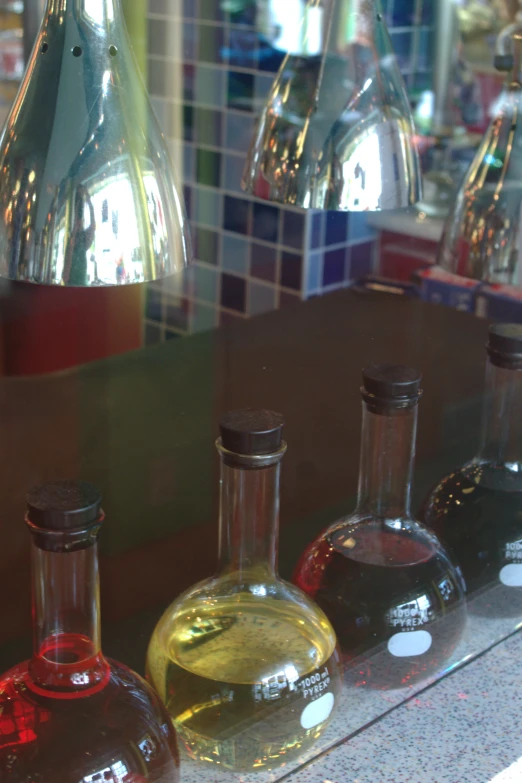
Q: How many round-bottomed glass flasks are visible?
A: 4